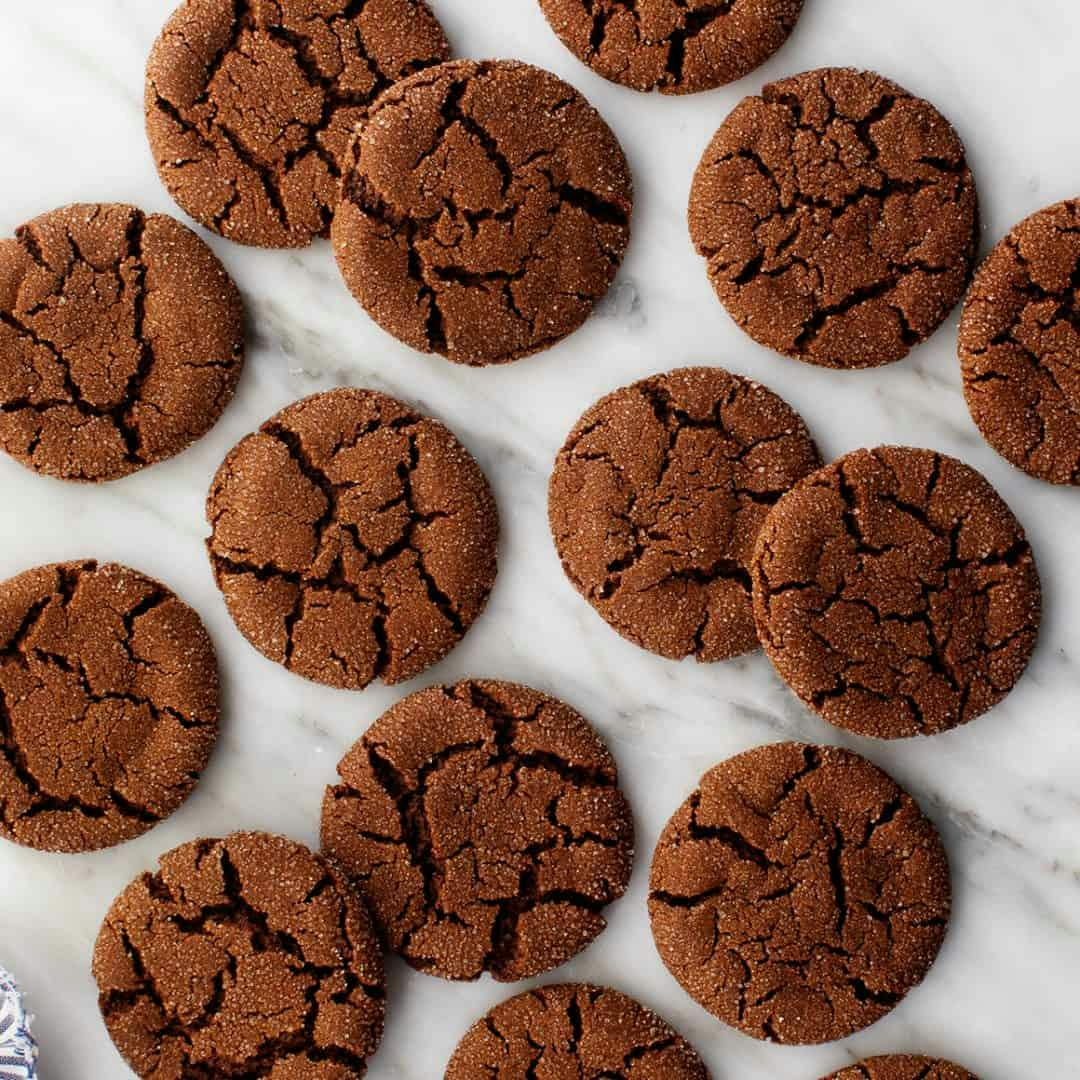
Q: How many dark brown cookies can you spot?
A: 15